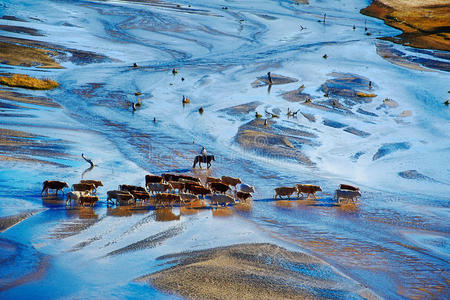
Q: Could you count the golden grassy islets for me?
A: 2